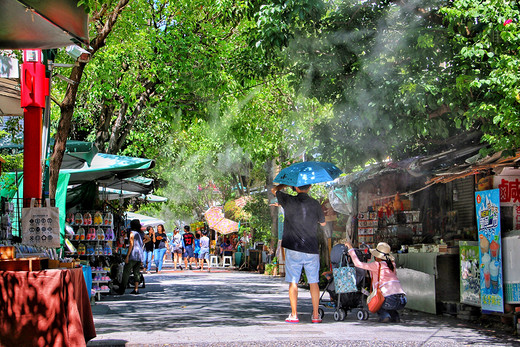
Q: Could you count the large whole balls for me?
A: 0